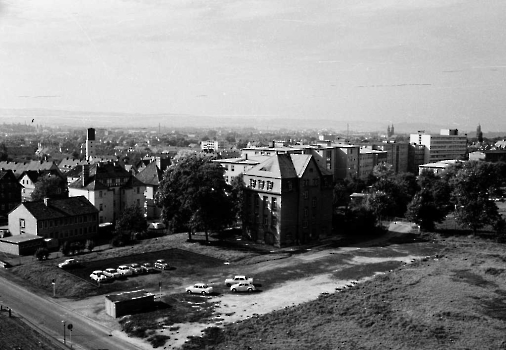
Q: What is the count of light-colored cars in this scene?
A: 10